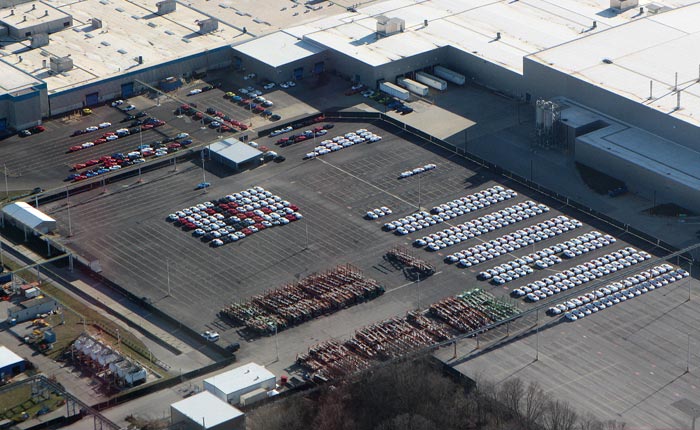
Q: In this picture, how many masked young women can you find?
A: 0